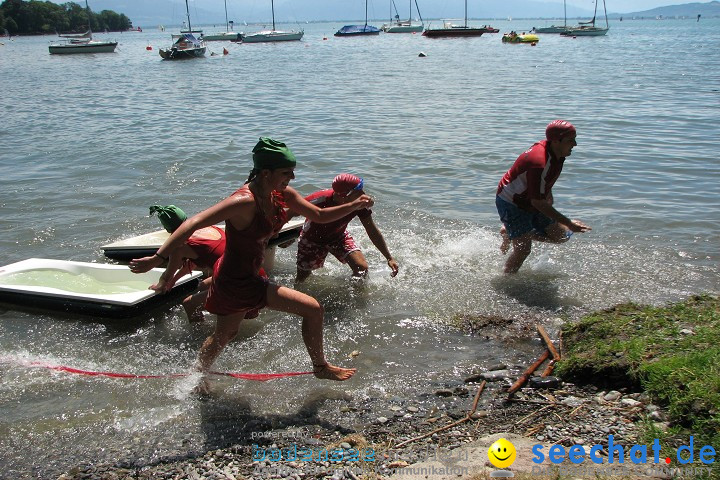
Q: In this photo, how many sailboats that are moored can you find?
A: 9